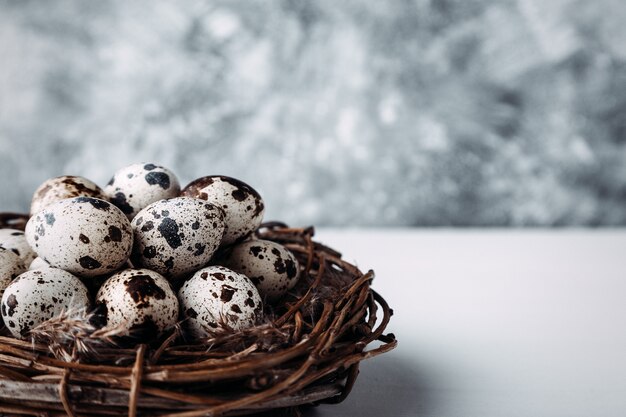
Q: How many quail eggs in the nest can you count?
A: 12